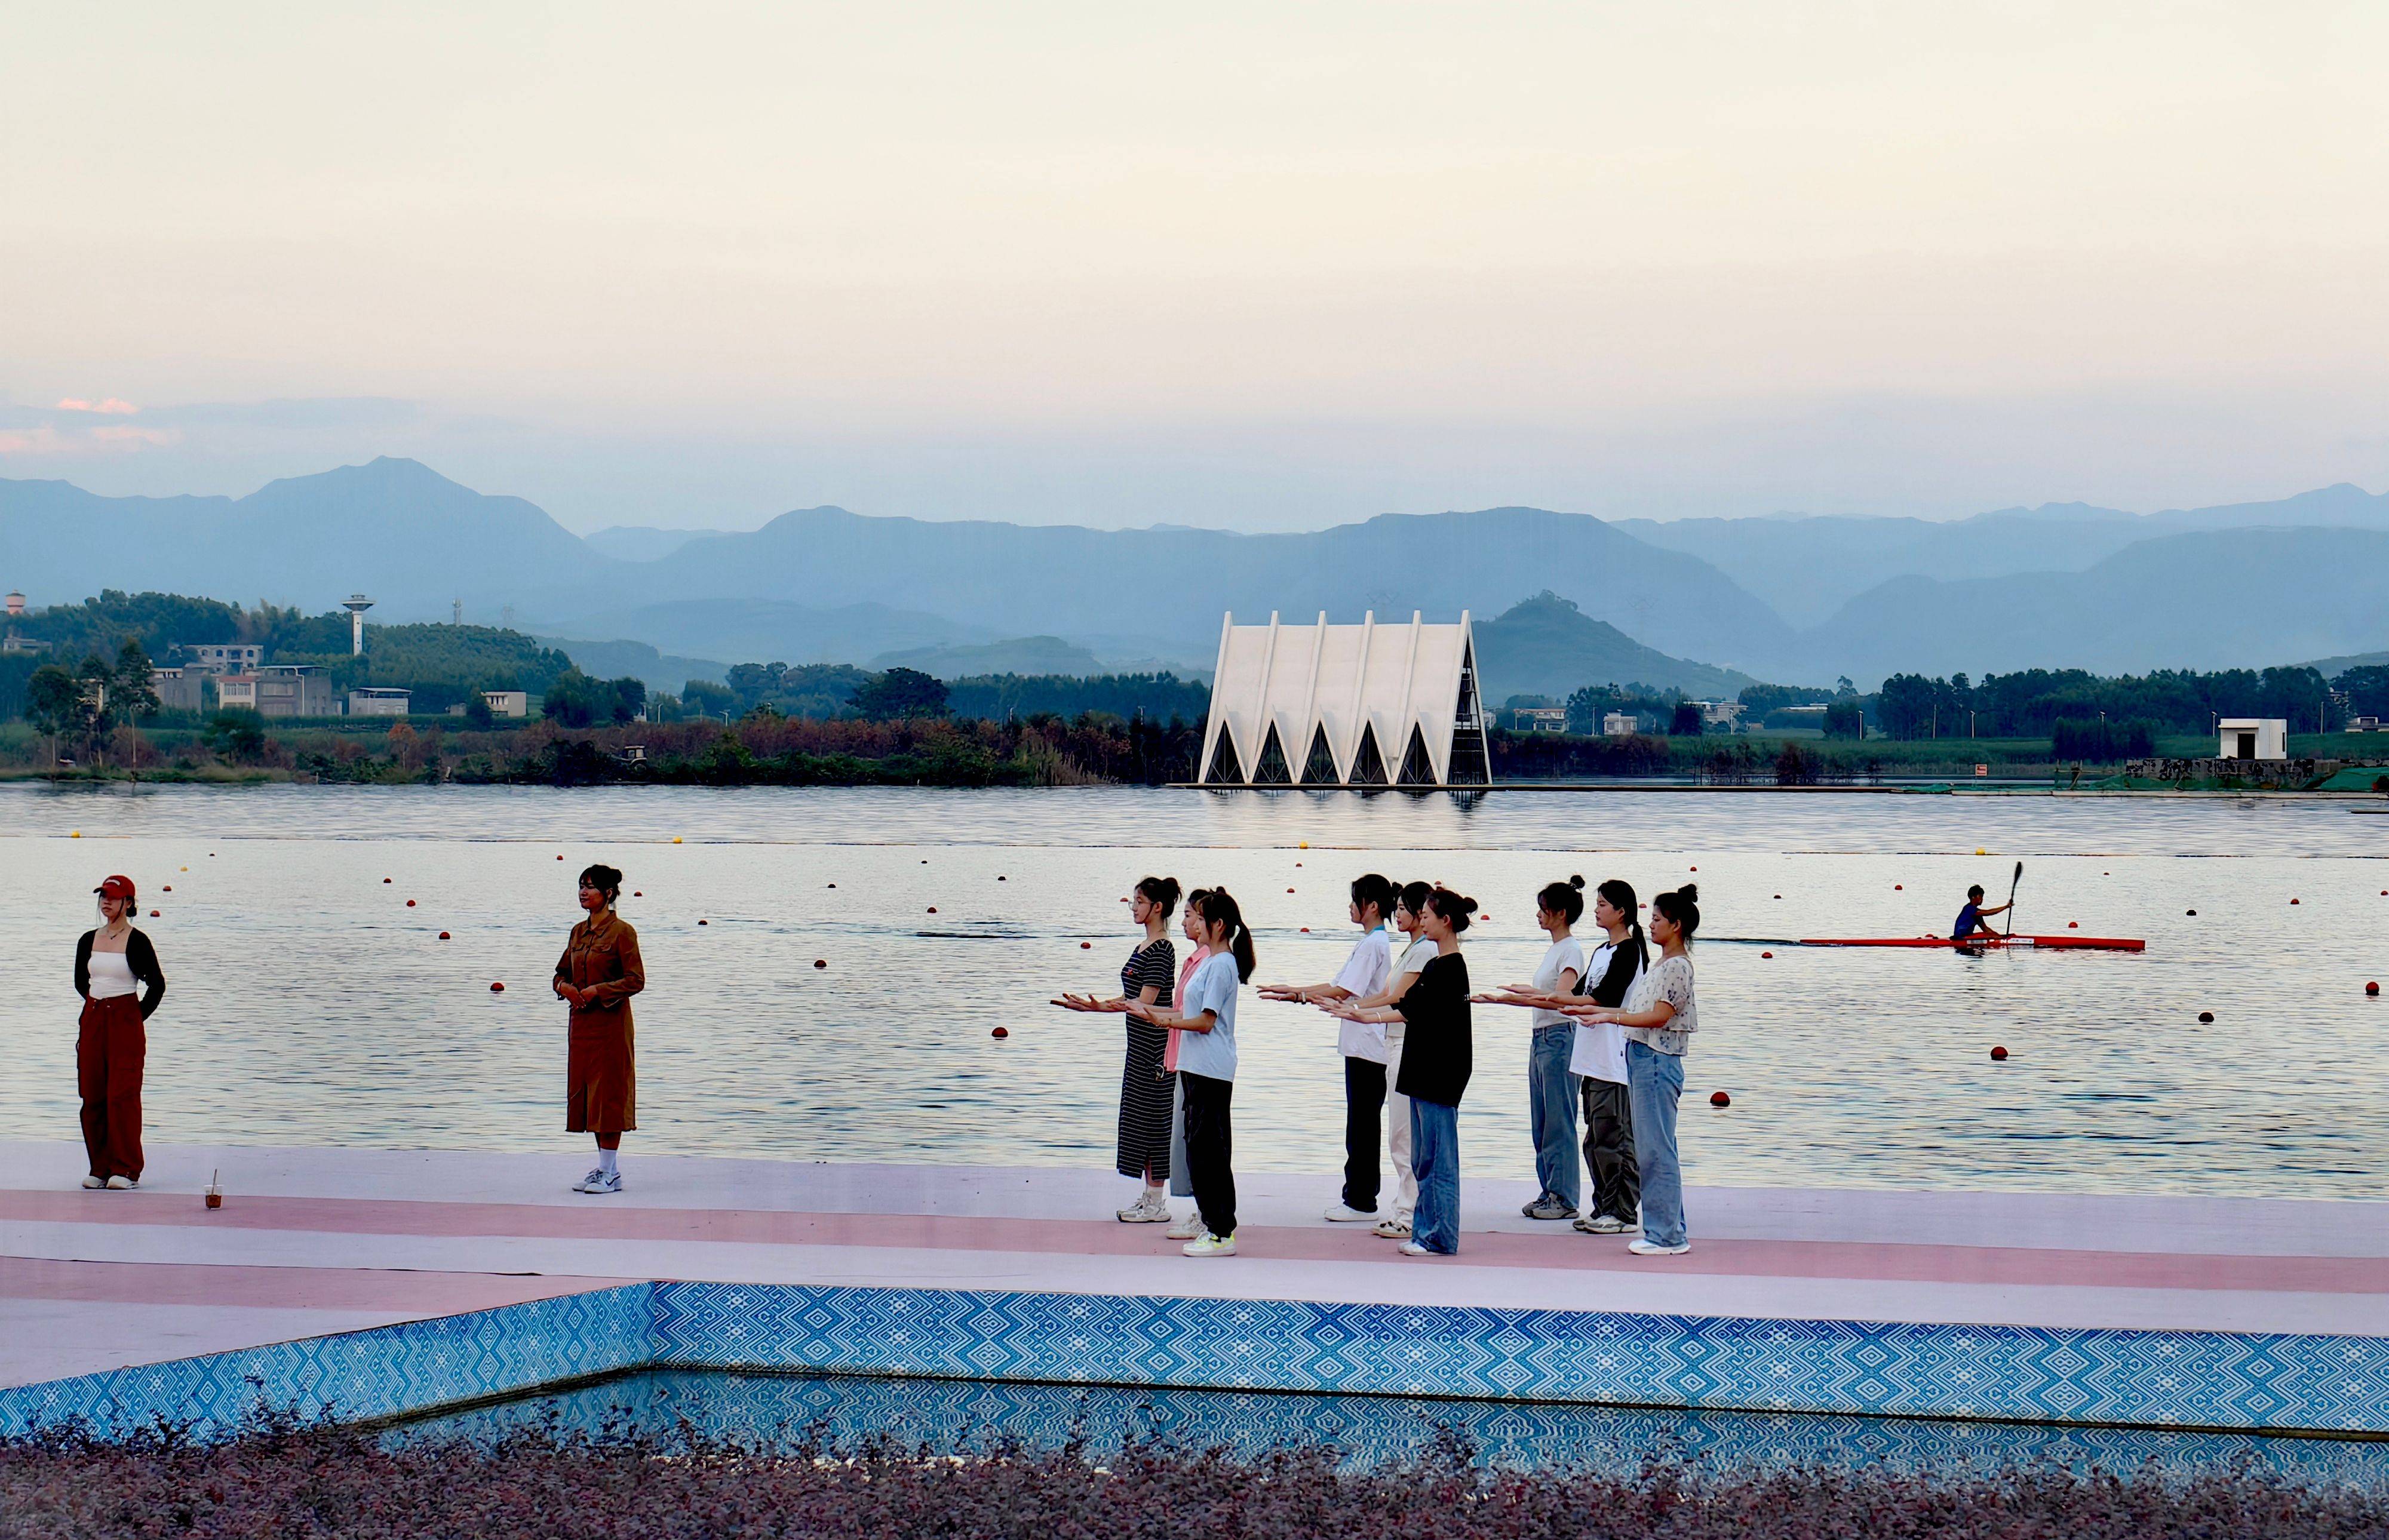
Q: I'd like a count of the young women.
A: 11